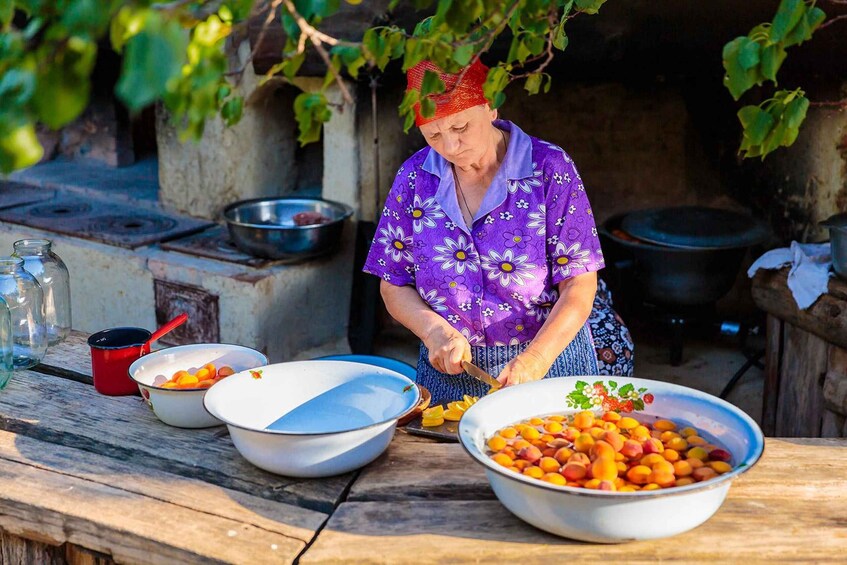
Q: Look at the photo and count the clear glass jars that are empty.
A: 3